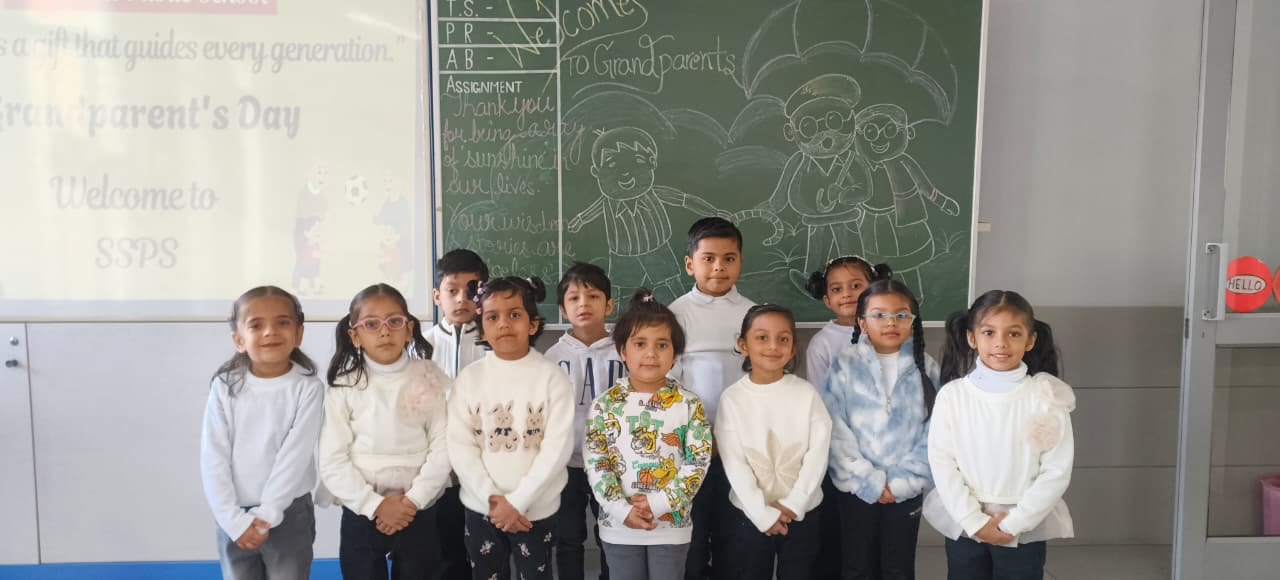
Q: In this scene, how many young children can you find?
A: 11